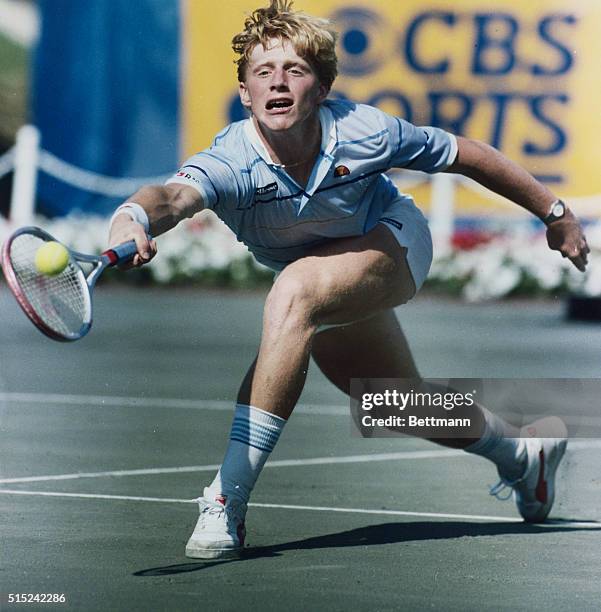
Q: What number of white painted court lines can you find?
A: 3